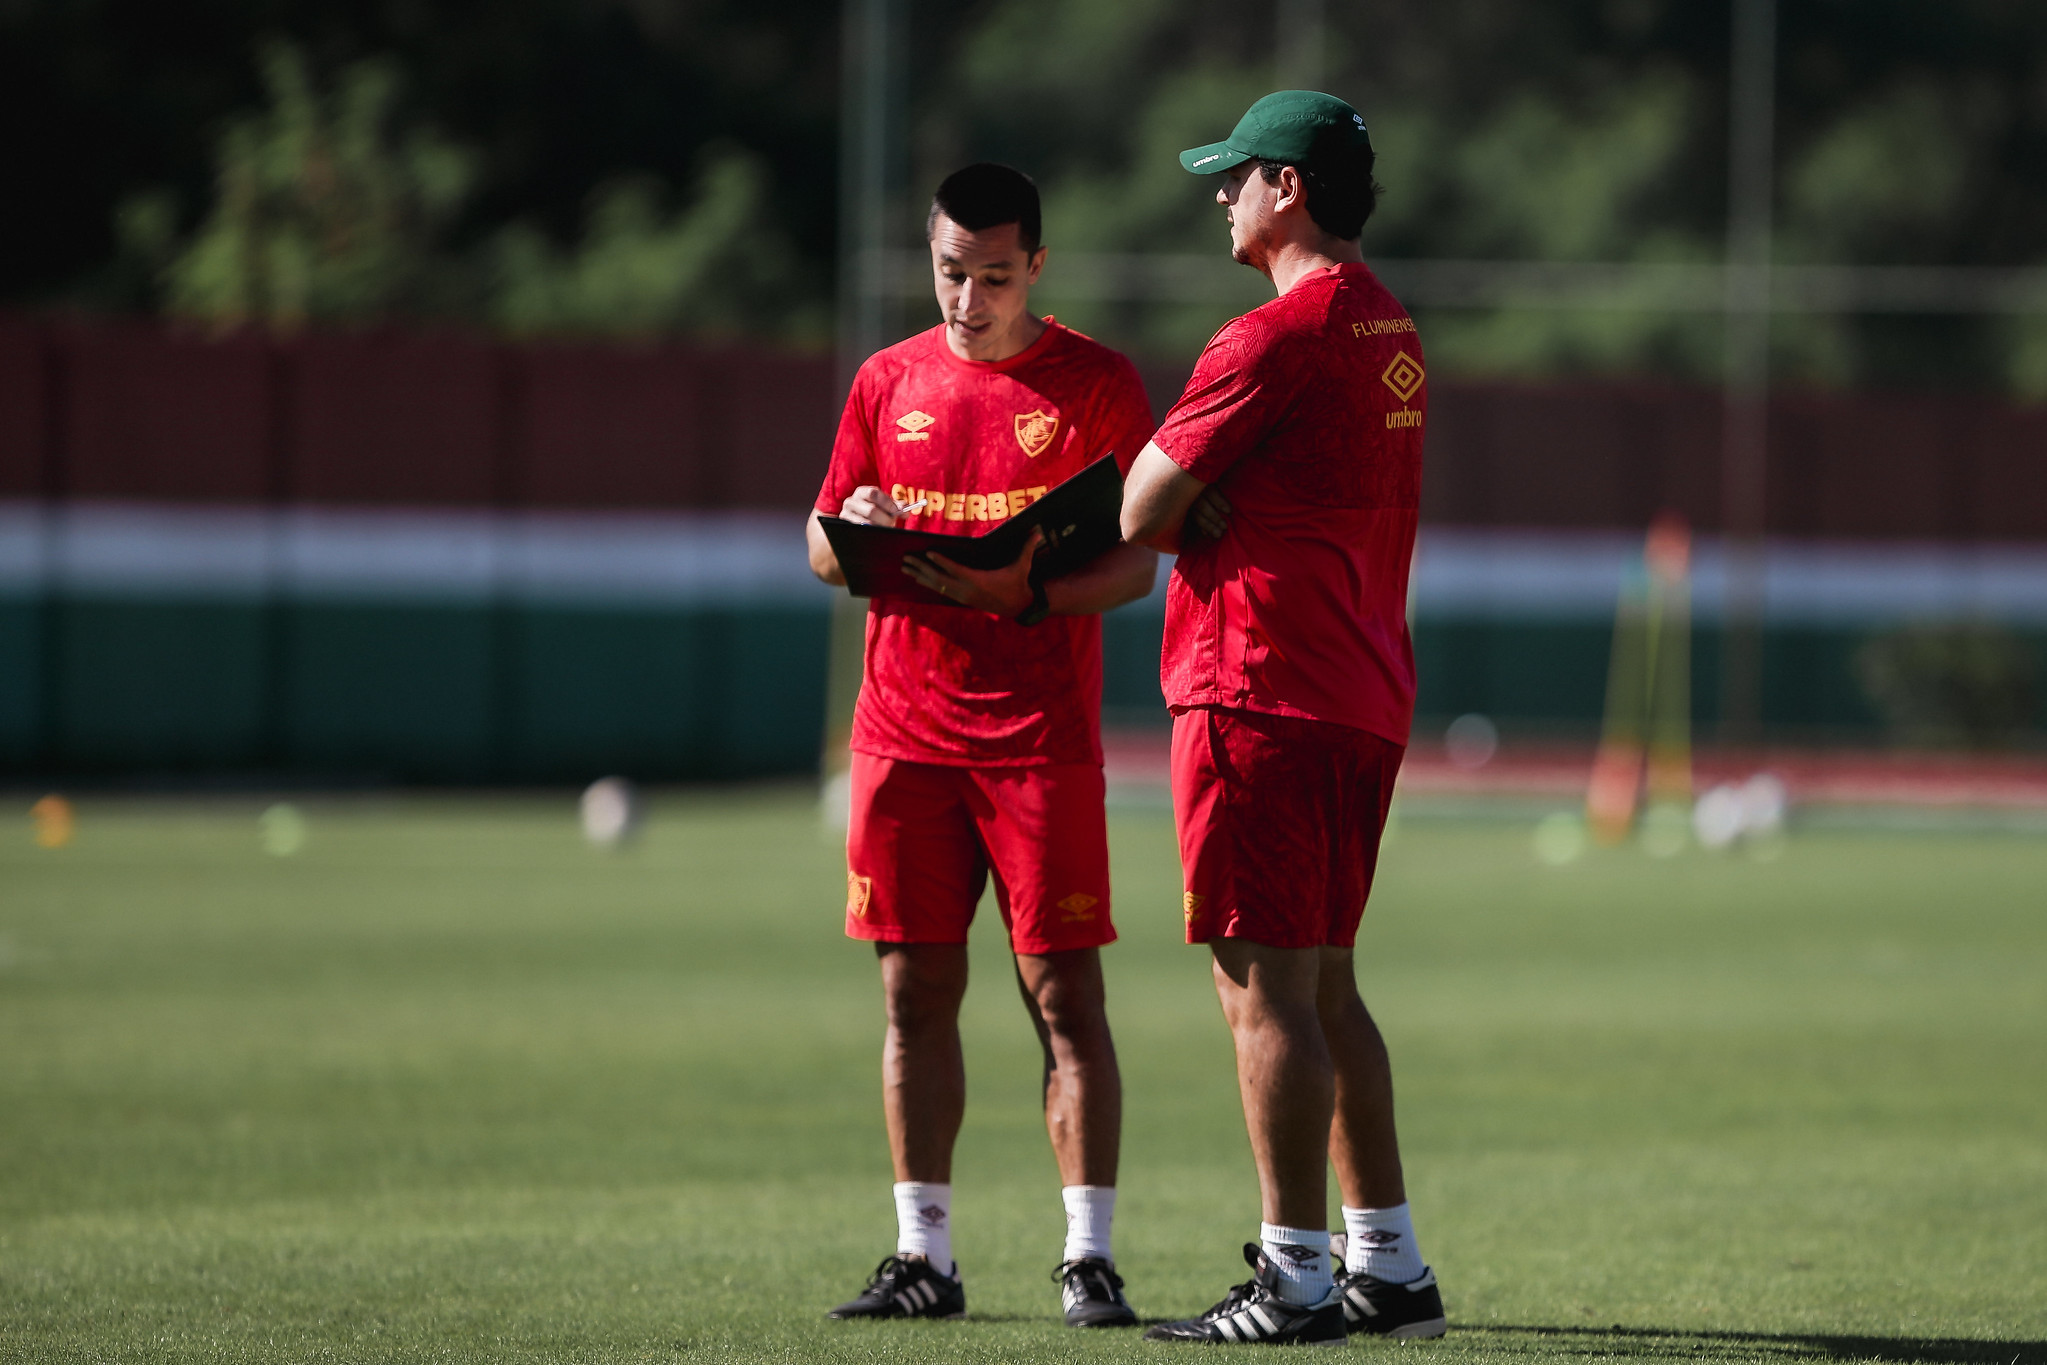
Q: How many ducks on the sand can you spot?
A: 0